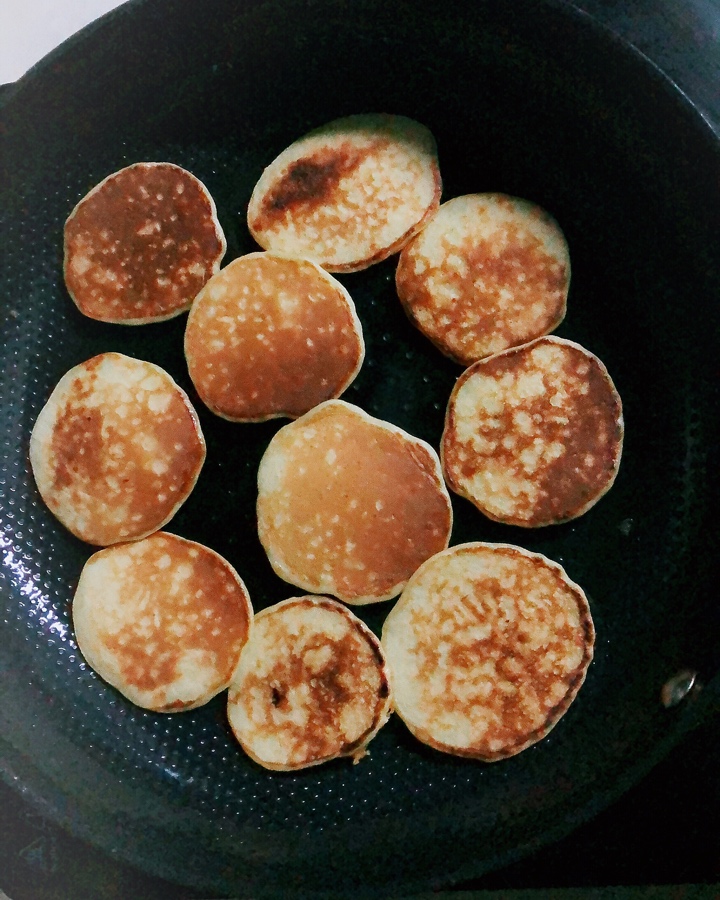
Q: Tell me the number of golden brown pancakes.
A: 10